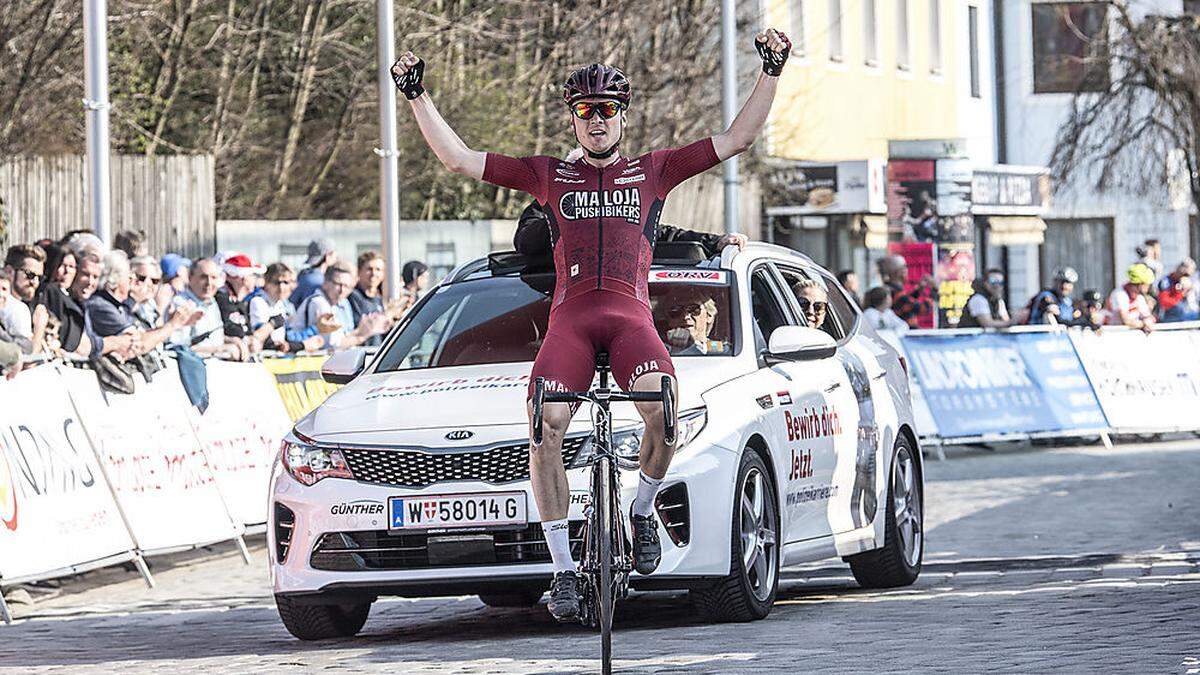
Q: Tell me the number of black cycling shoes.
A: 2